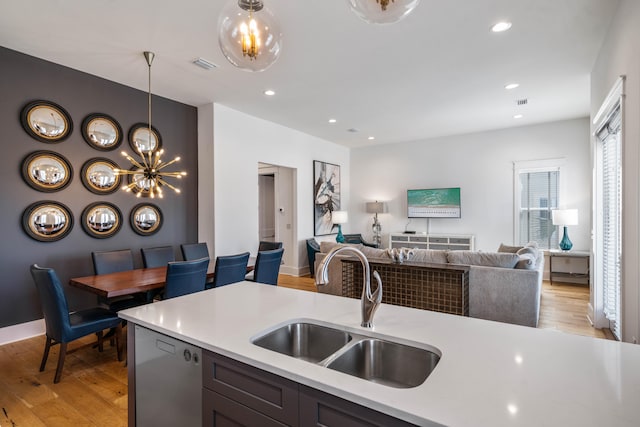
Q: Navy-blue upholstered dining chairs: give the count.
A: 8